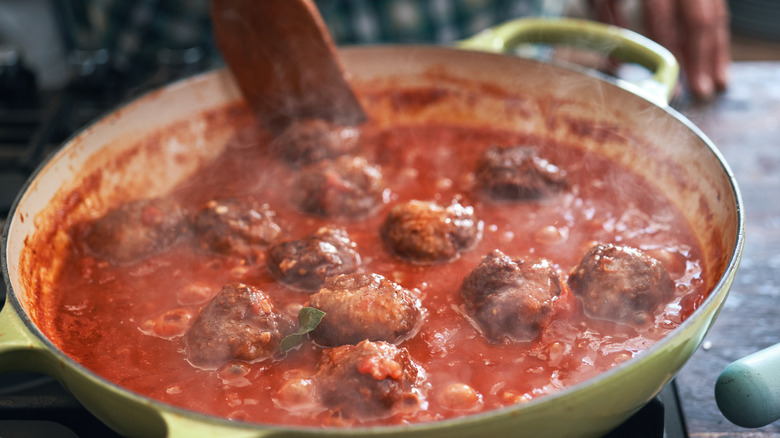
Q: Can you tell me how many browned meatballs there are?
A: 12